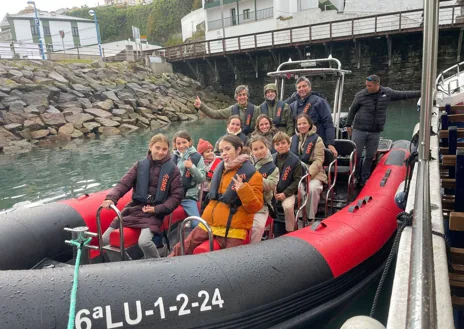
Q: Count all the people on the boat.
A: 13